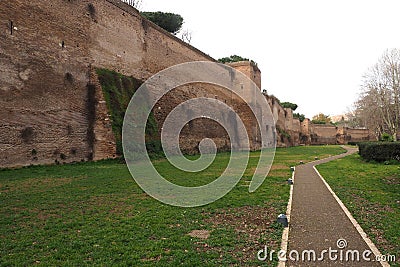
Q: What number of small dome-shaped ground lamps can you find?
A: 5